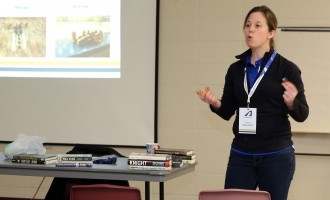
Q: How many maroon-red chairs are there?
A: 2